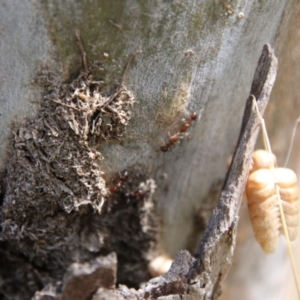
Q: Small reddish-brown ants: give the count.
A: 4